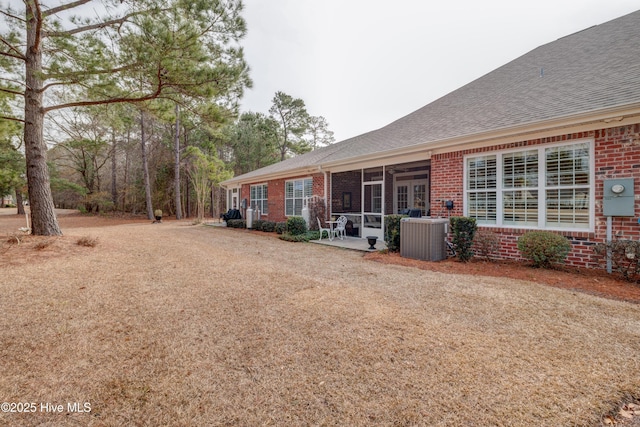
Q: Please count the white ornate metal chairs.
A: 2